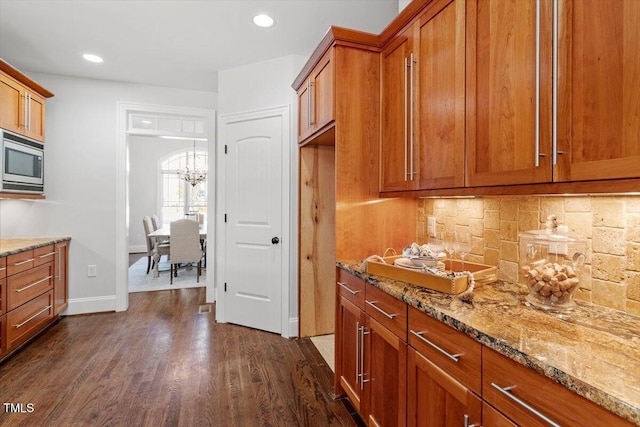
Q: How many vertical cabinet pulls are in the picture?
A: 12